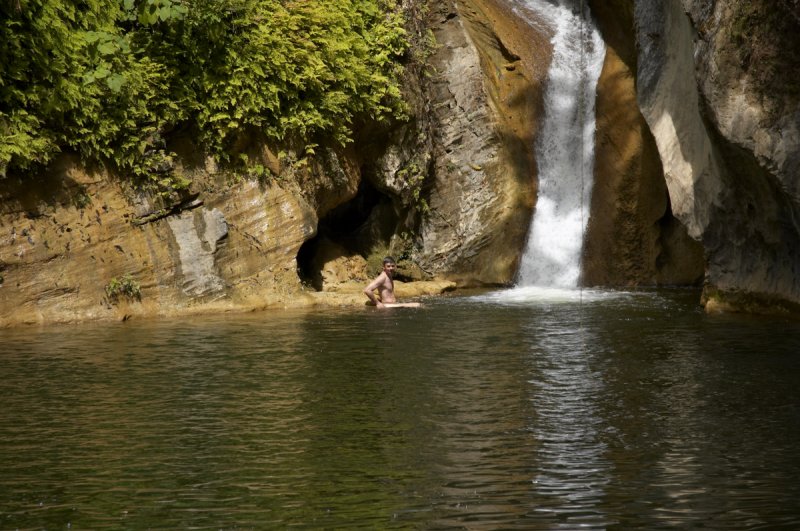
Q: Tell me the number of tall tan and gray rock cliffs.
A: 2